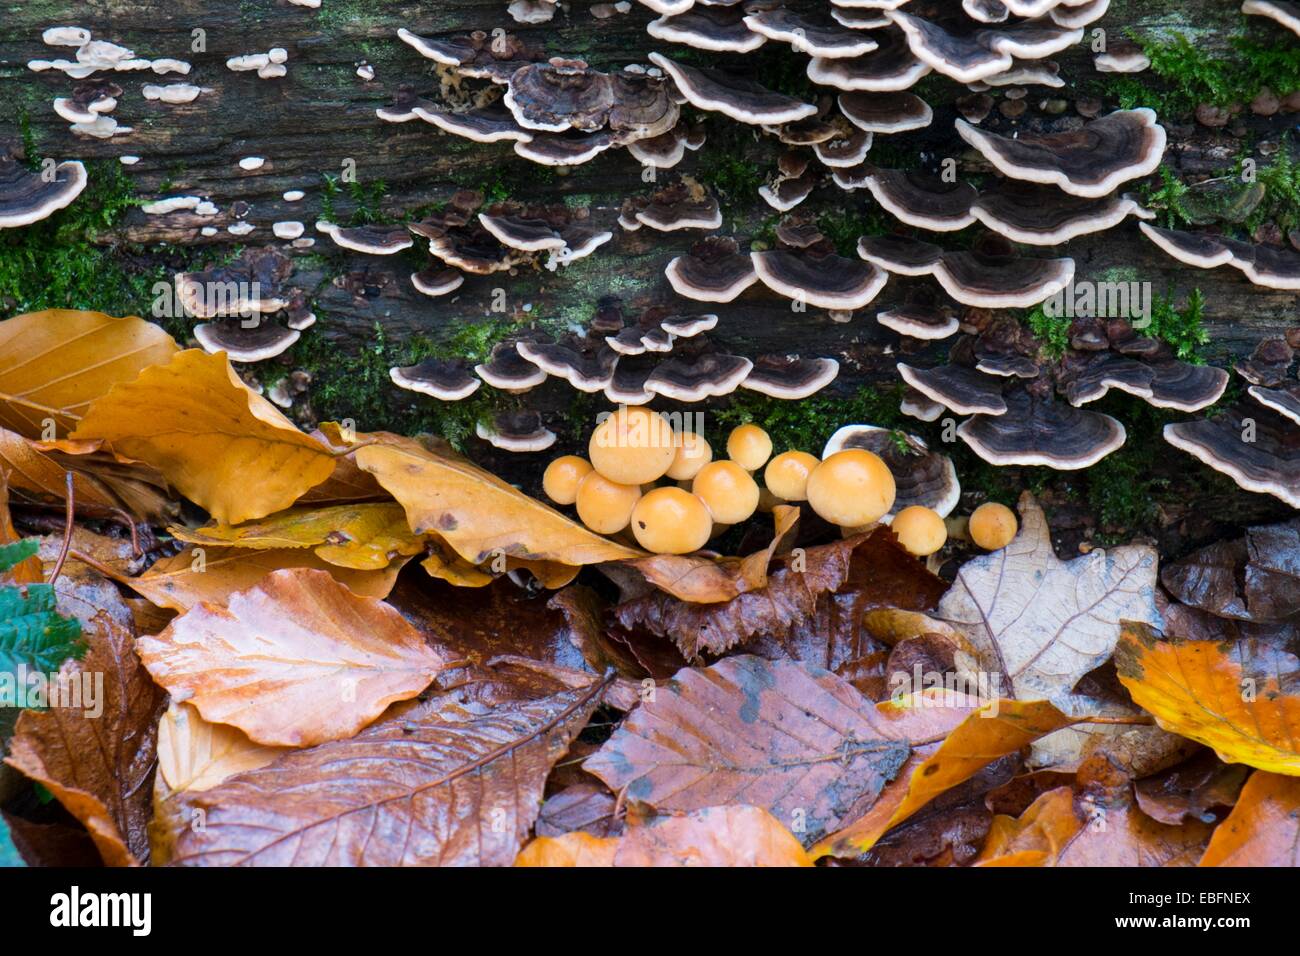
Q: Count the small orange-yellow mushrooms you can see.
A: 11